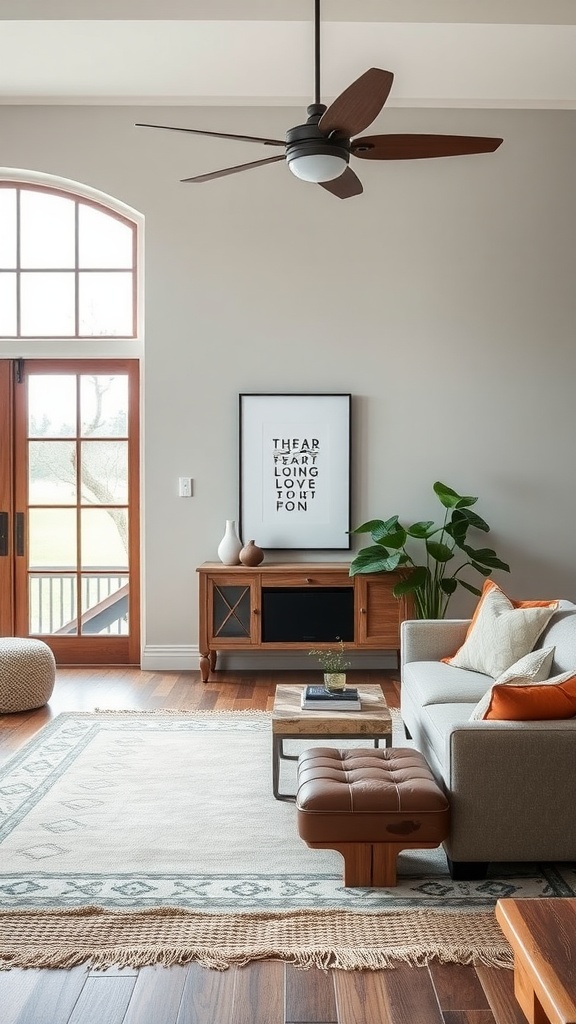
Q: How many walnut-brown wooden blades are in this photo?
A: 5